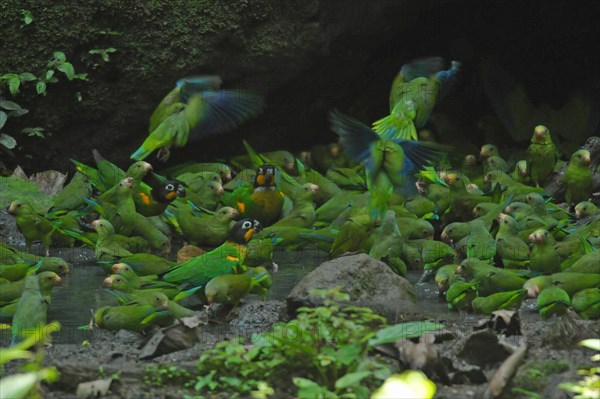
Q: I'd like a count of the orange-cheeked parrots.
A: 3